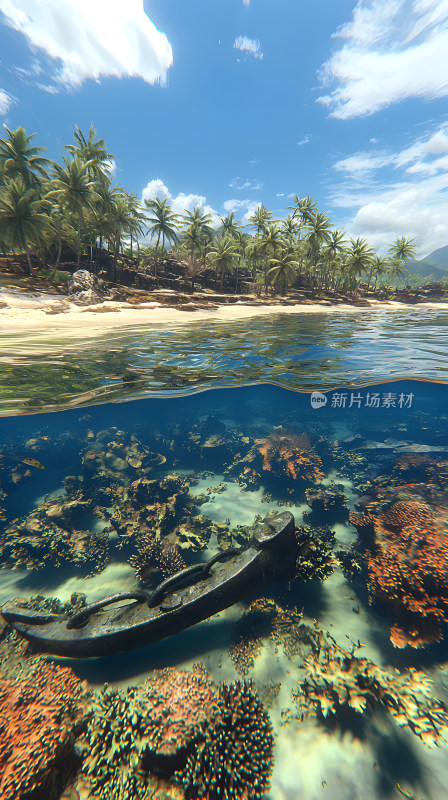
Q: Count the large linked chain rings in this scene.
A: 3